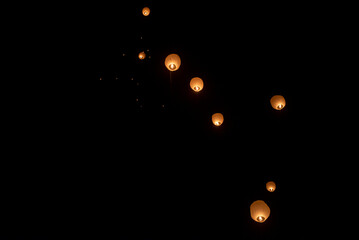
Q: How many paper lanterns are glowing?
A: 8